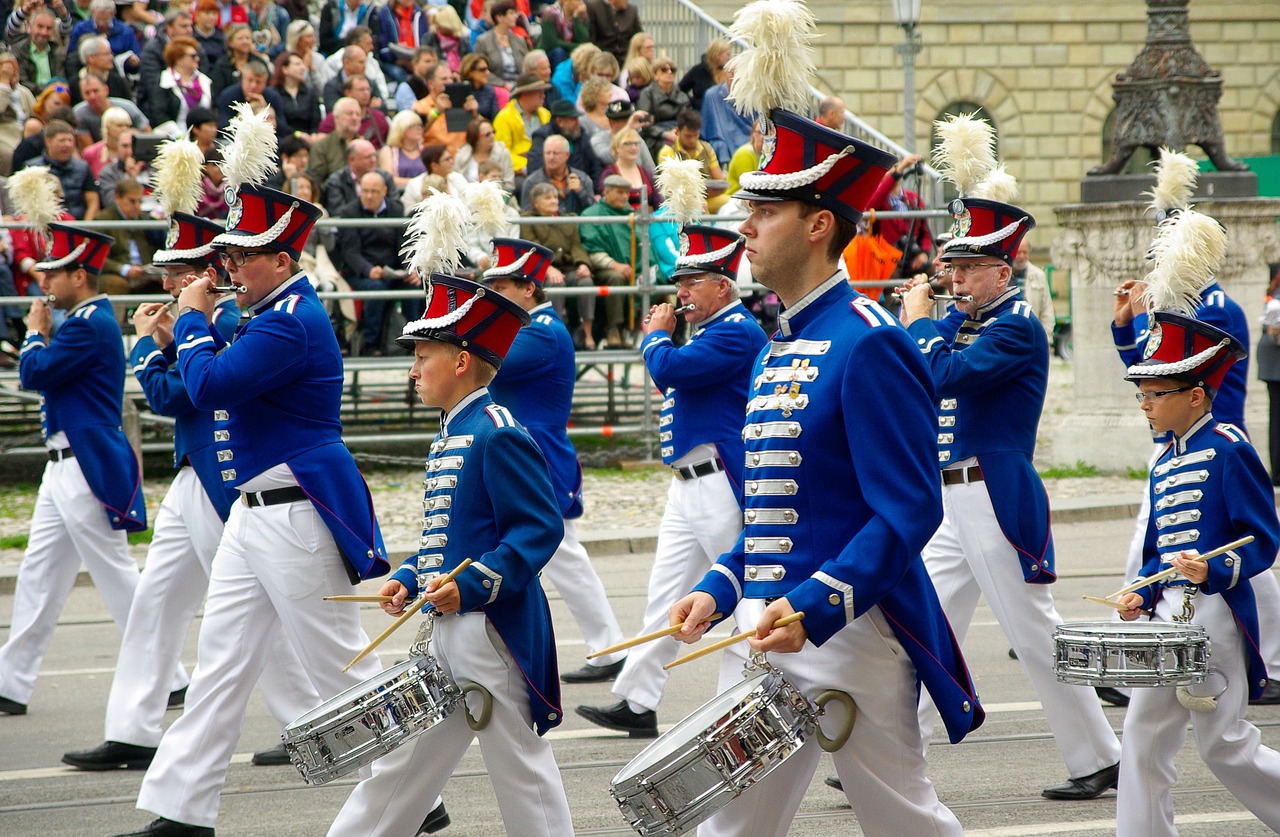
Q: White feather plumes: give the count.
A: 11